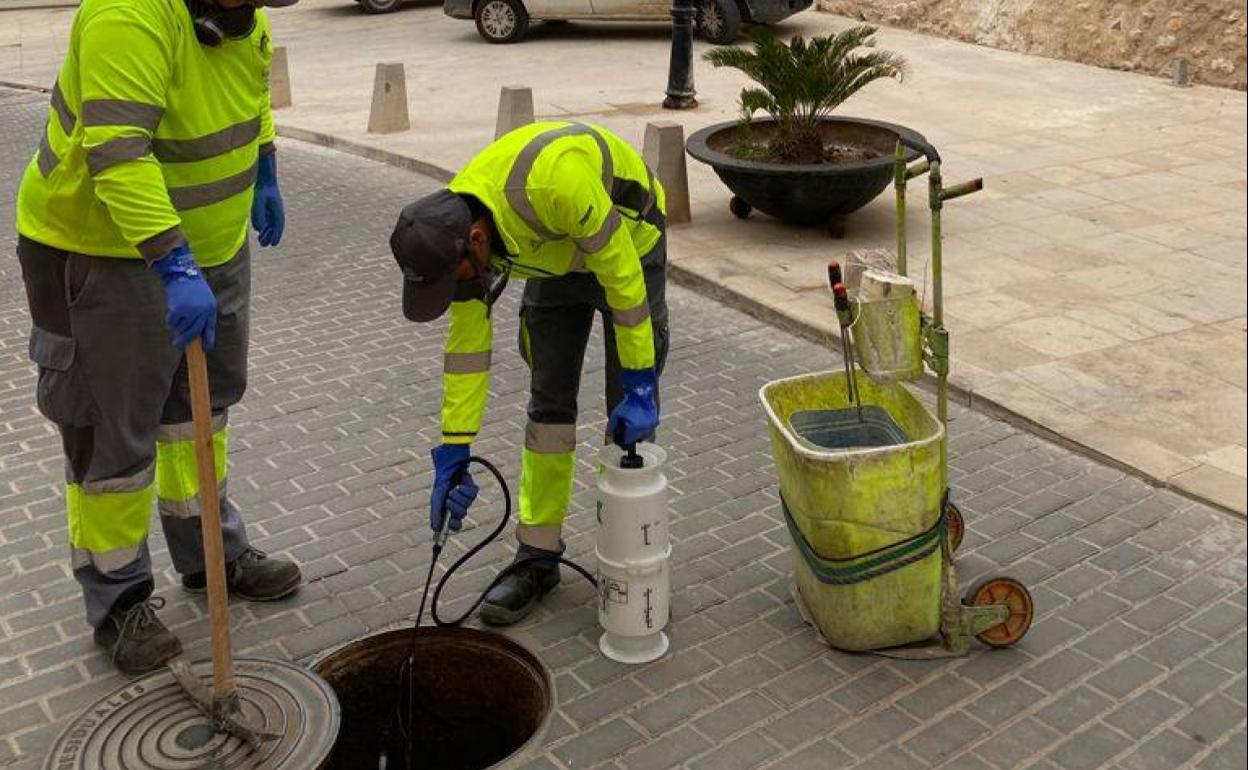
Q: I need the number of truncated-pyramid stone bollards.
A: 4